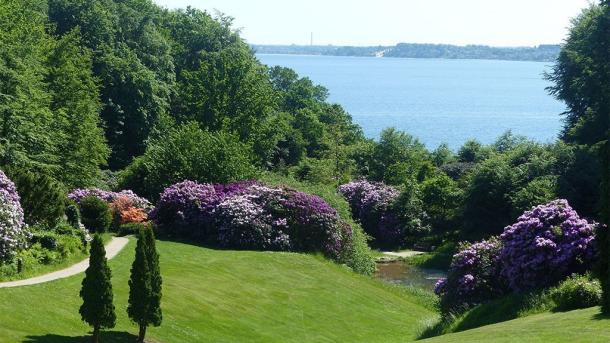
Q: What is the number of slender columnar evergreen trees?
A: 2